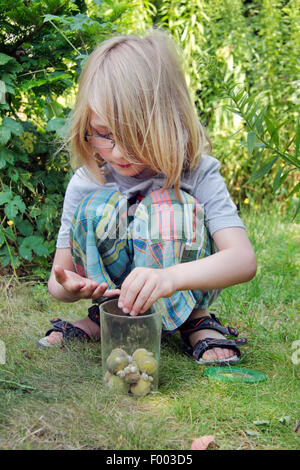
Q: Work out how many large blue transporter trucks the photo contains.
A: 0